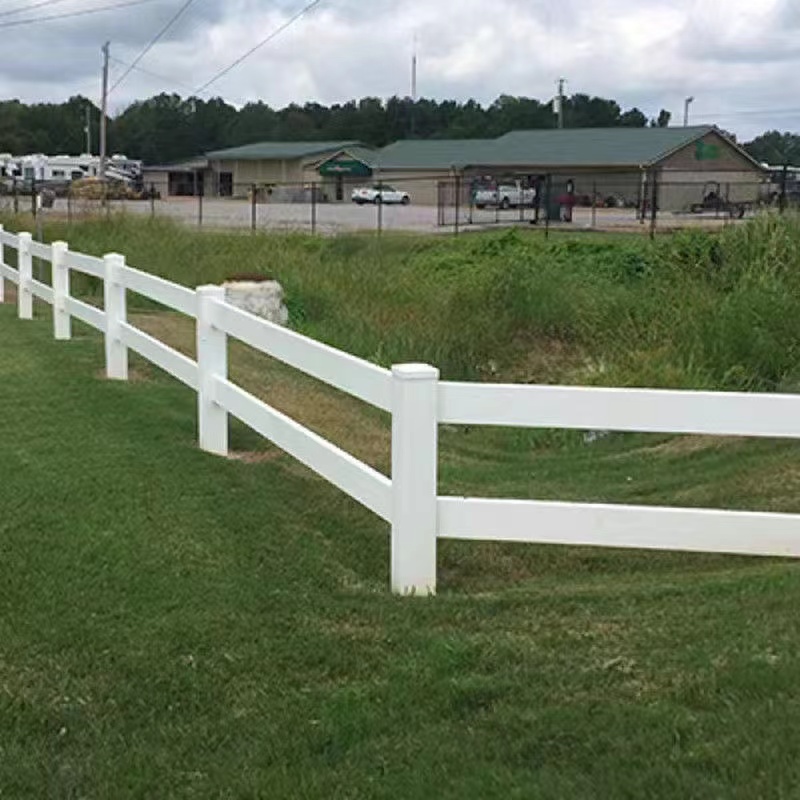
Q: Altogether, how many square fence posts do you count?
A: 6